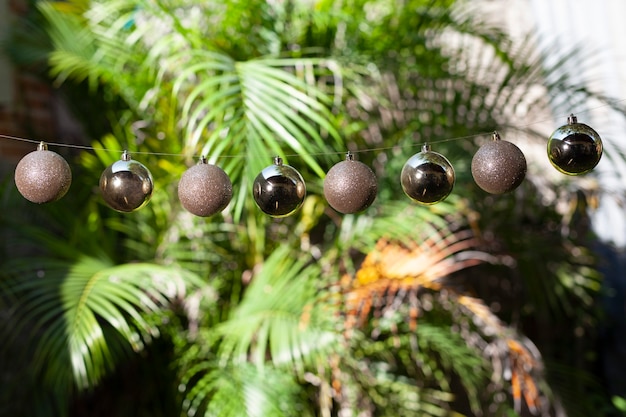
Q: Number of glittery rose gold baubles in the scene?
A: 4